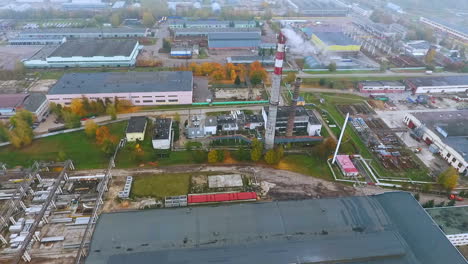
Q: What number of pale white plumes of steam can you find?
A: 1